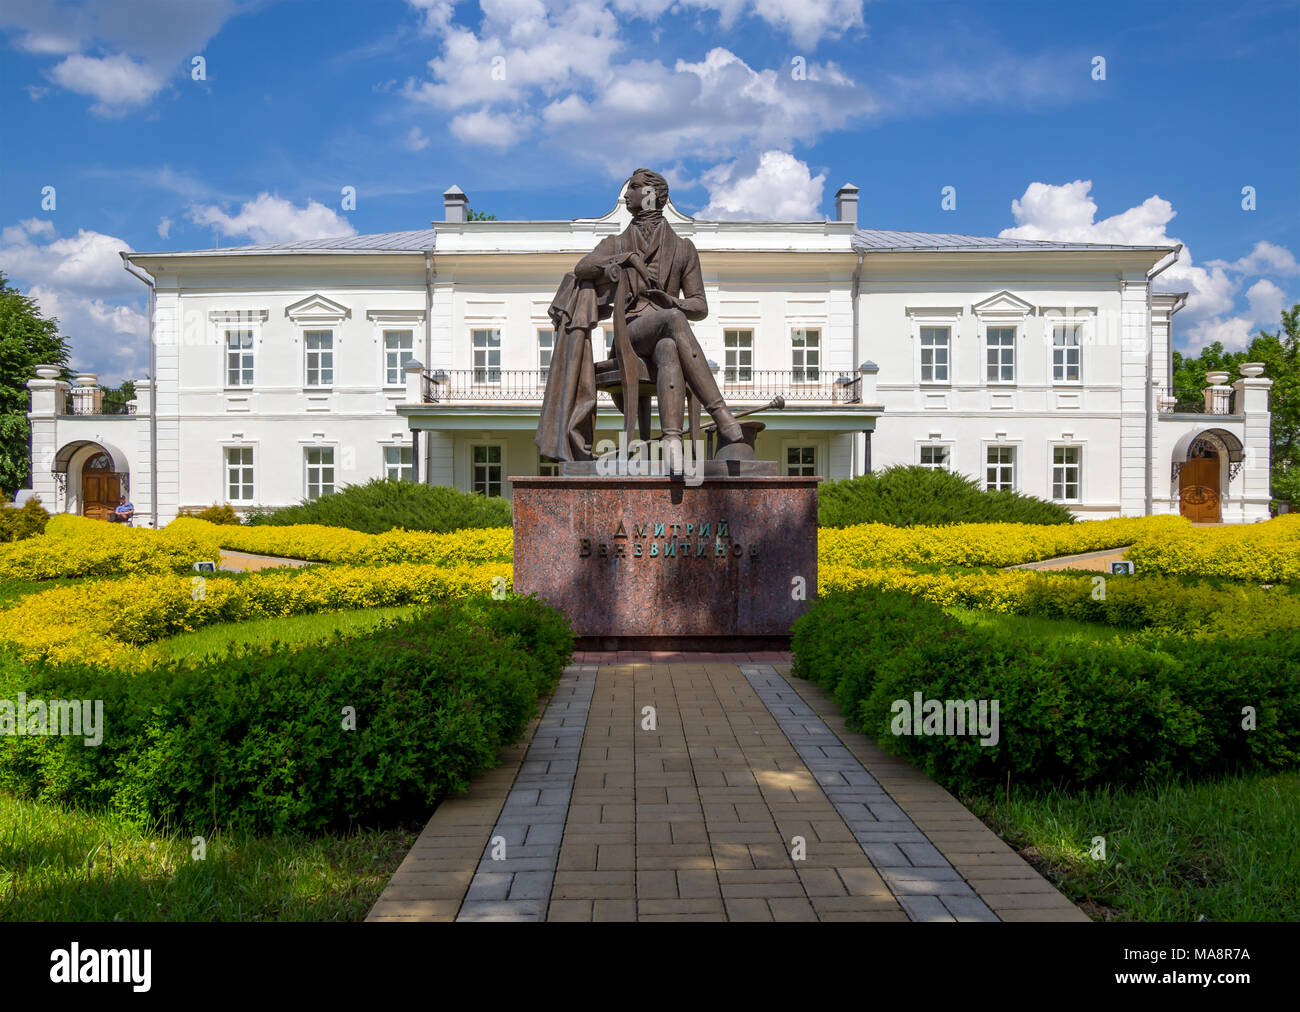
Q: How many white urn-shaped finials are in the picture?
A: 4